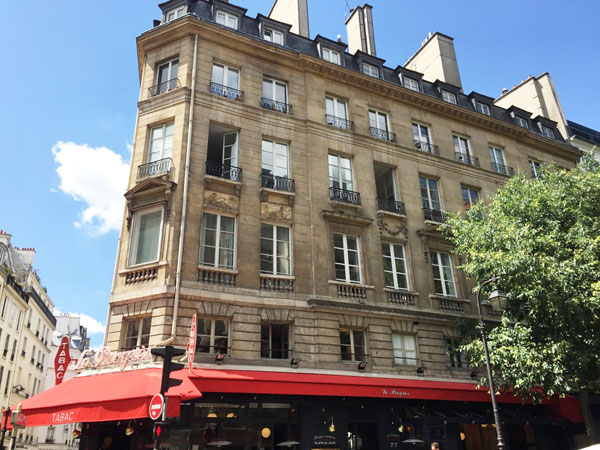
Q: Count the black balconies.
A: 14